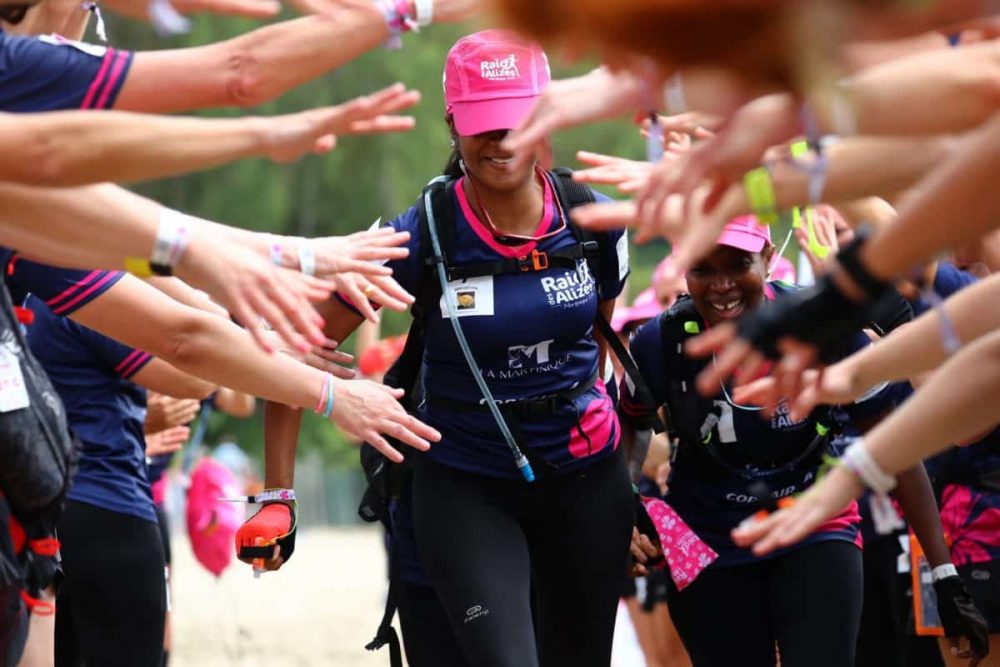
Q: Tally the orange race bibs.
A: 0